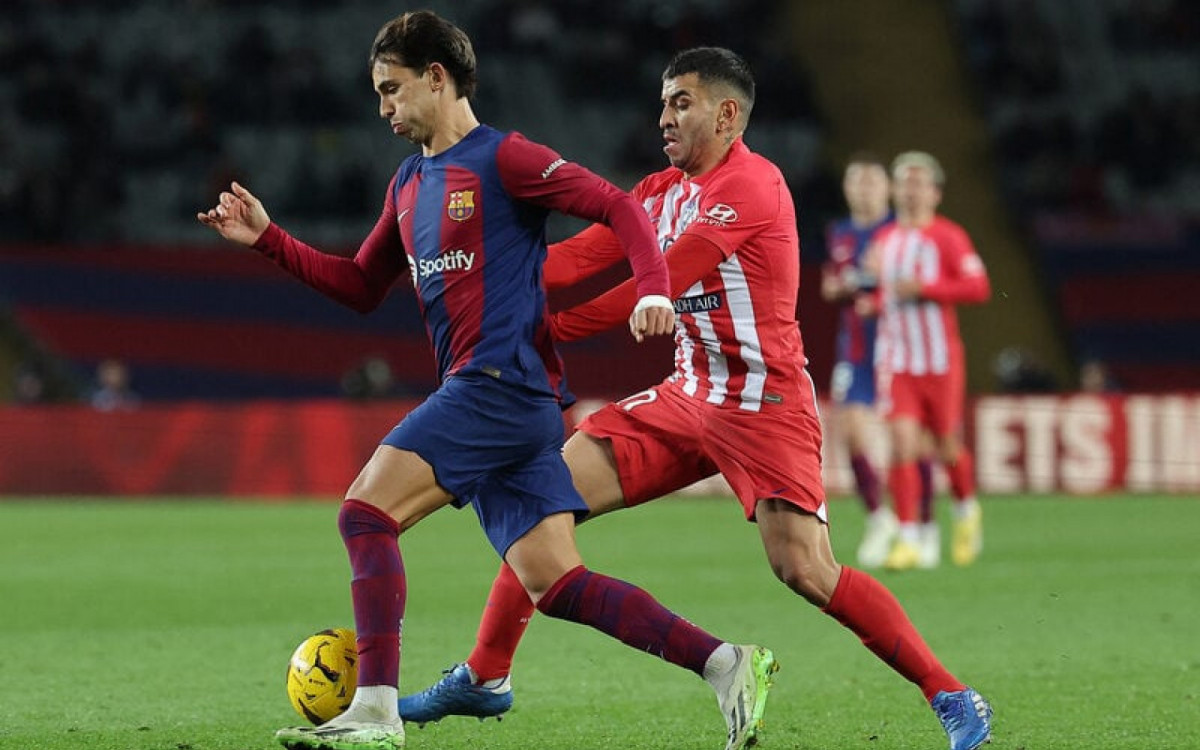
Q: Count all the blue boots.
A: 2